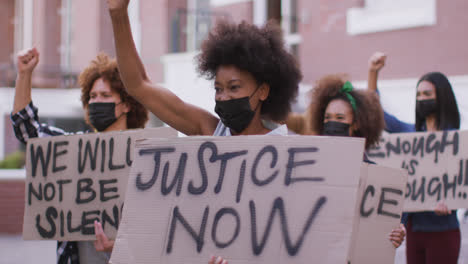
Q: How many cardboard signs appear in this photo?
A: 4